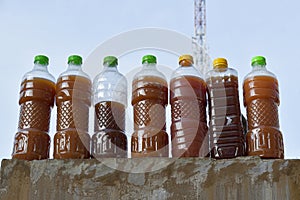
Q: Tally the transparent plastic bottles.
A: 7